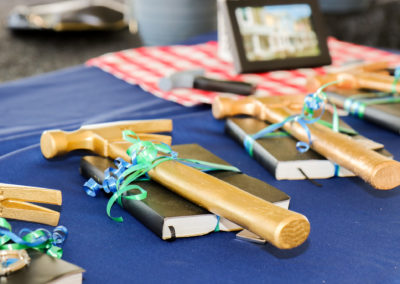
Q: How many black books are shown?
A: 4